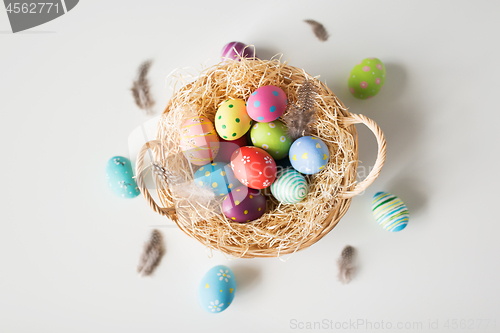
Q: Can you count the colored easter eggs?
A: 15